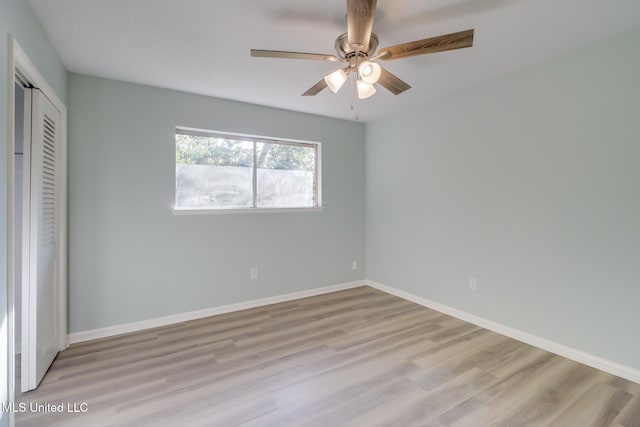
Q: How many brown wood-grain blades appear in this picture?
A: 5